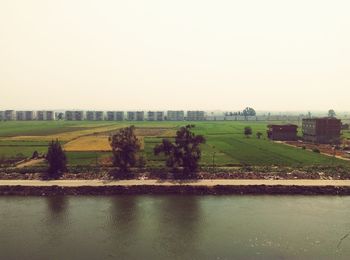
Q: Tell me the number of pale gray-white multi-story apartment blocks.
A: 10